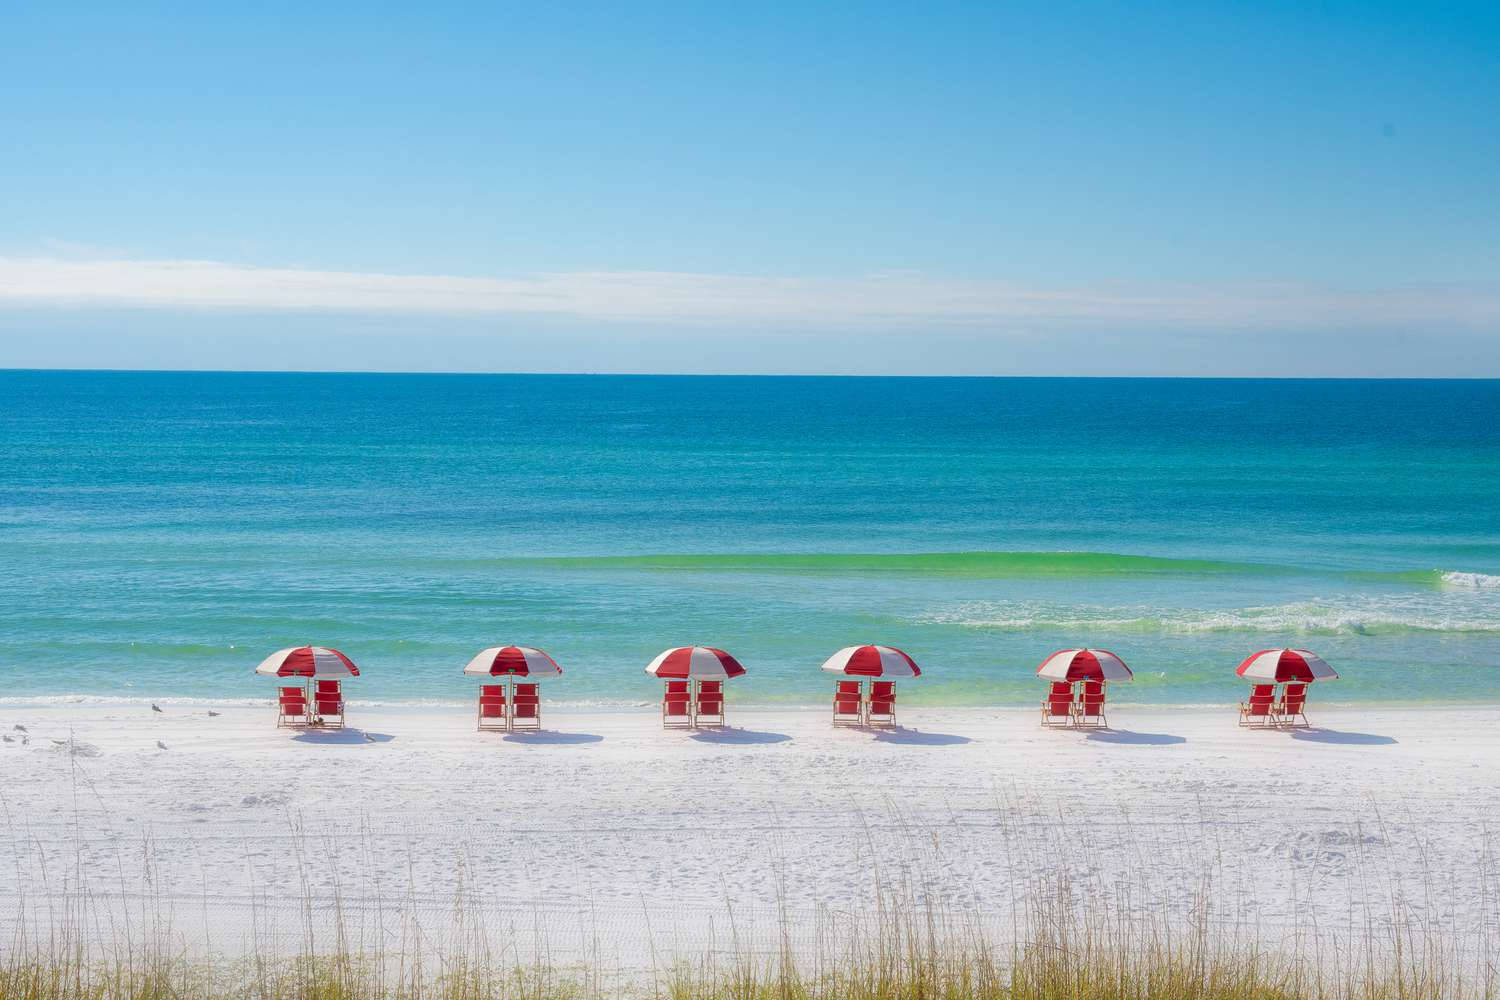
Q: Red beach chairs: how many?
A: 12